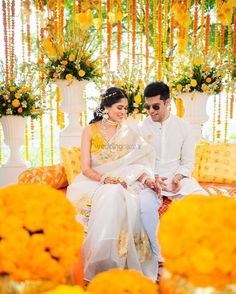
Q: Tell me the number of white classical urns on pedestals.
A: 3